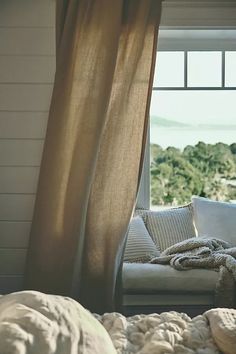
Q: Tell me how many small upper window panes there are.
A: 3